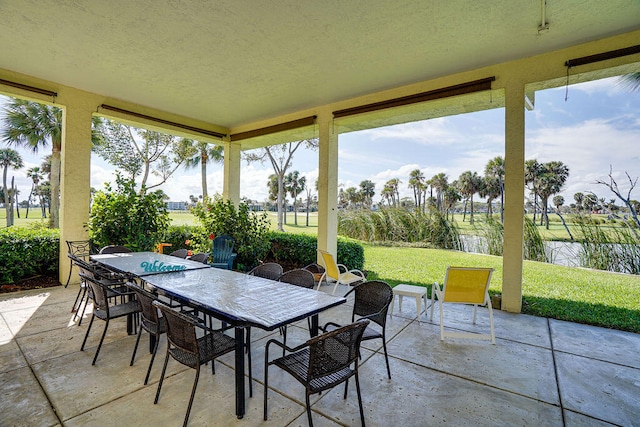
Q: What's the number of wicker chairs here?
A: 12